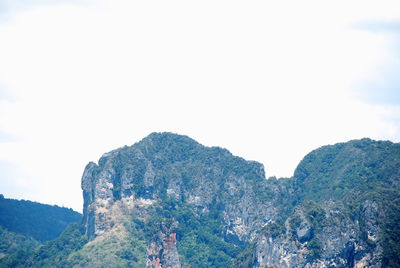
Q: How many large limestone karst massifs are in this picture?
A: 2